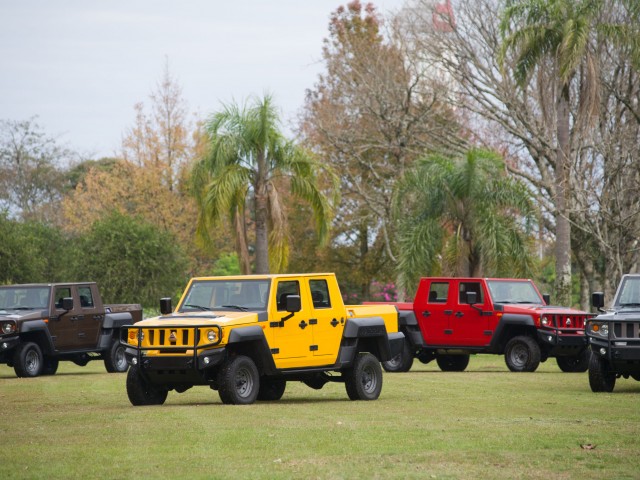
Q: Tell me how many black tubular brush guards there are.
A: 3